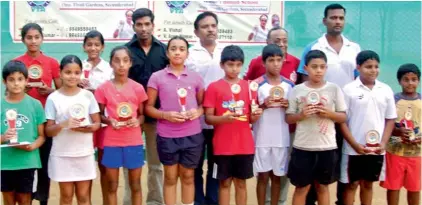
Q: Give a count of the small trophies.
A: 12